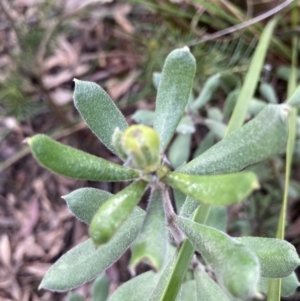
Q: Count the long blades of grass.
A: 2